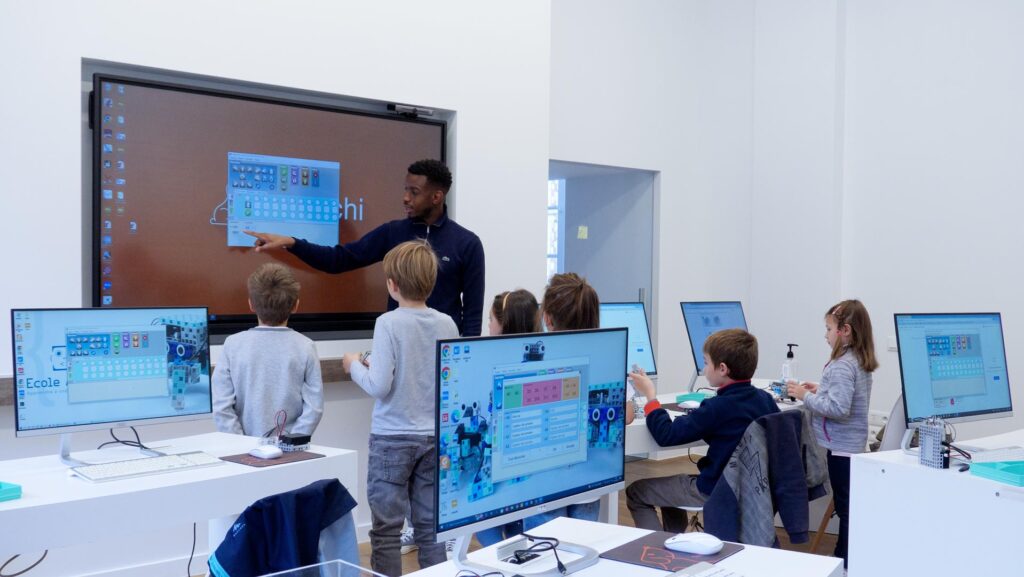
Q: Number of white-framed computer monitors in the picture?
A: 5